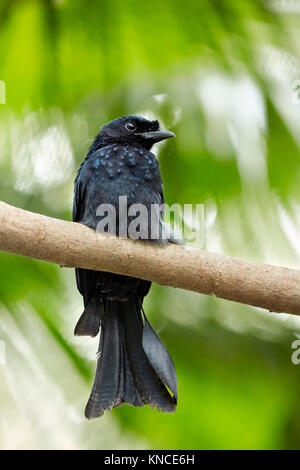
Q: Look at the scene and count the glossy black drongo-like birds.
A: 1